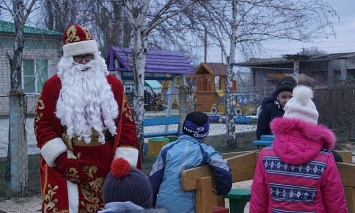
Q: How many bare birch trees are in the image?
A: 3